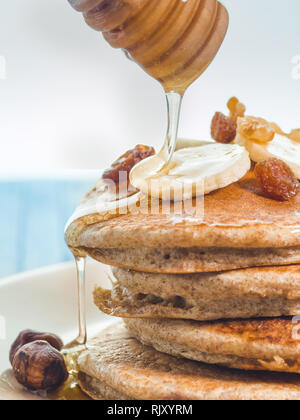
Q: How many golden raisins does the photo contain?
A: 3